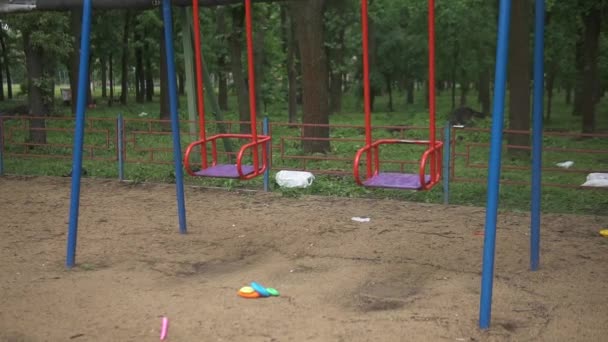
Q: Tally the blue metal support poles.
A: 4